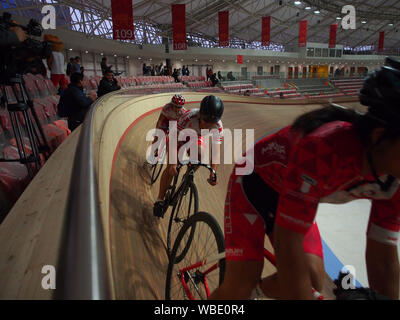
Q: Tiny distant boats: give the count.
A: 0